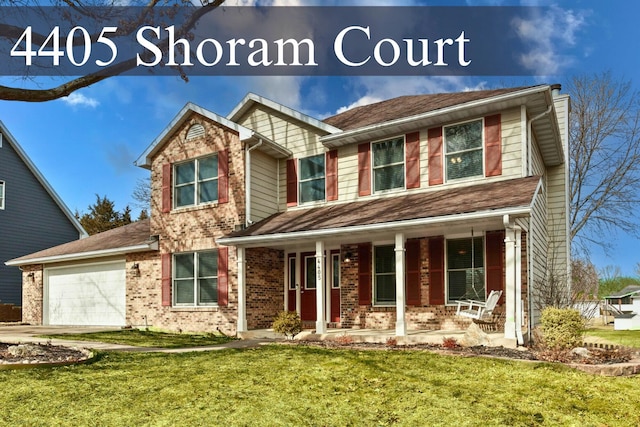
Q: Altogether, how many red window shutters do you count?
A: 14